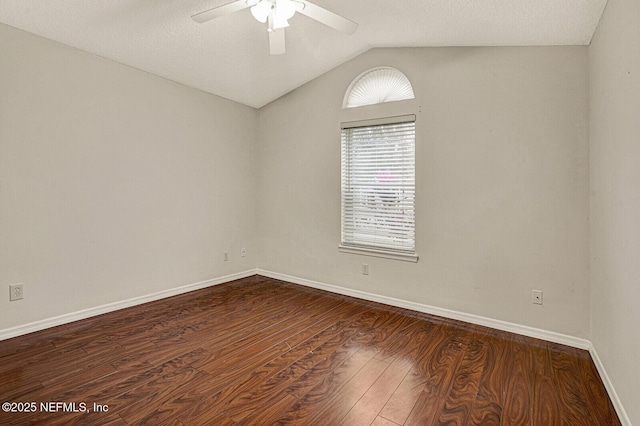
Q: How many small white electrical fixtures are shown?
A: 5